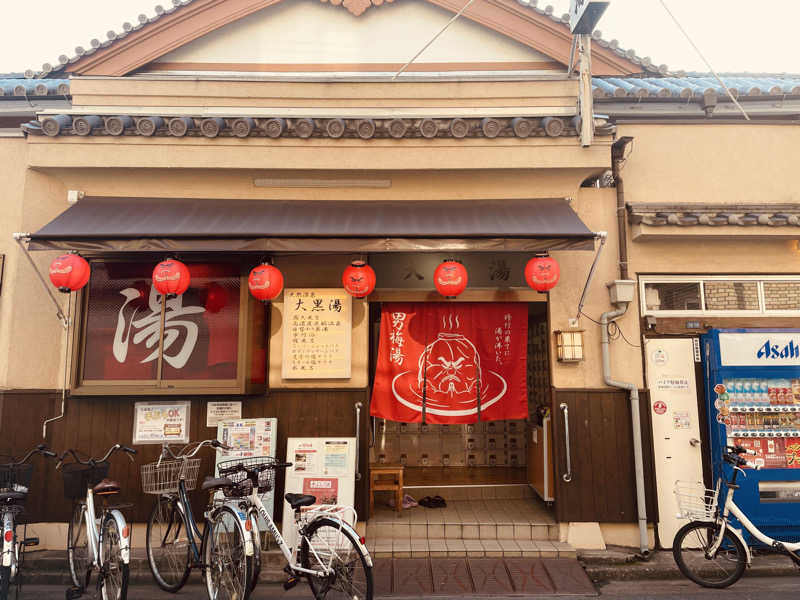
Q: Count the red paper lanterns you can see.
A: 6